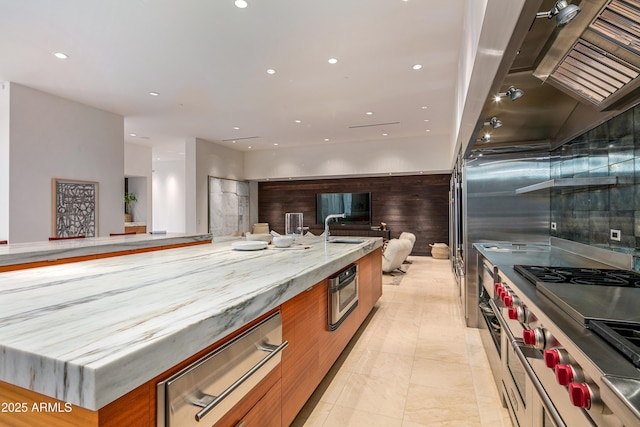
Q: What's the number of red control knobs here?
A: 9